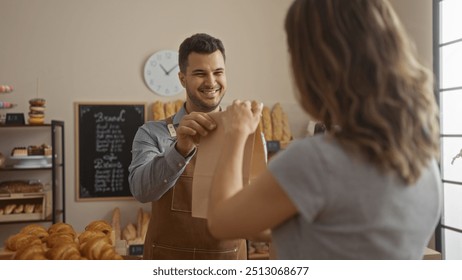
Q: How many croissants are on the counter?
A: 9